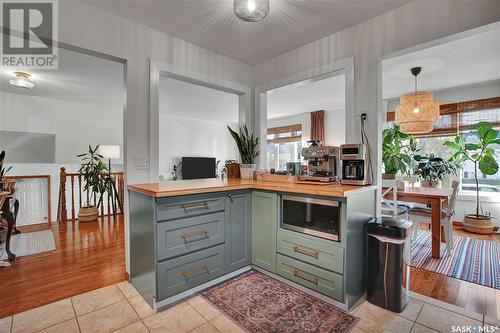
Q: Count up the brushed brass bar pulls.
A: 5